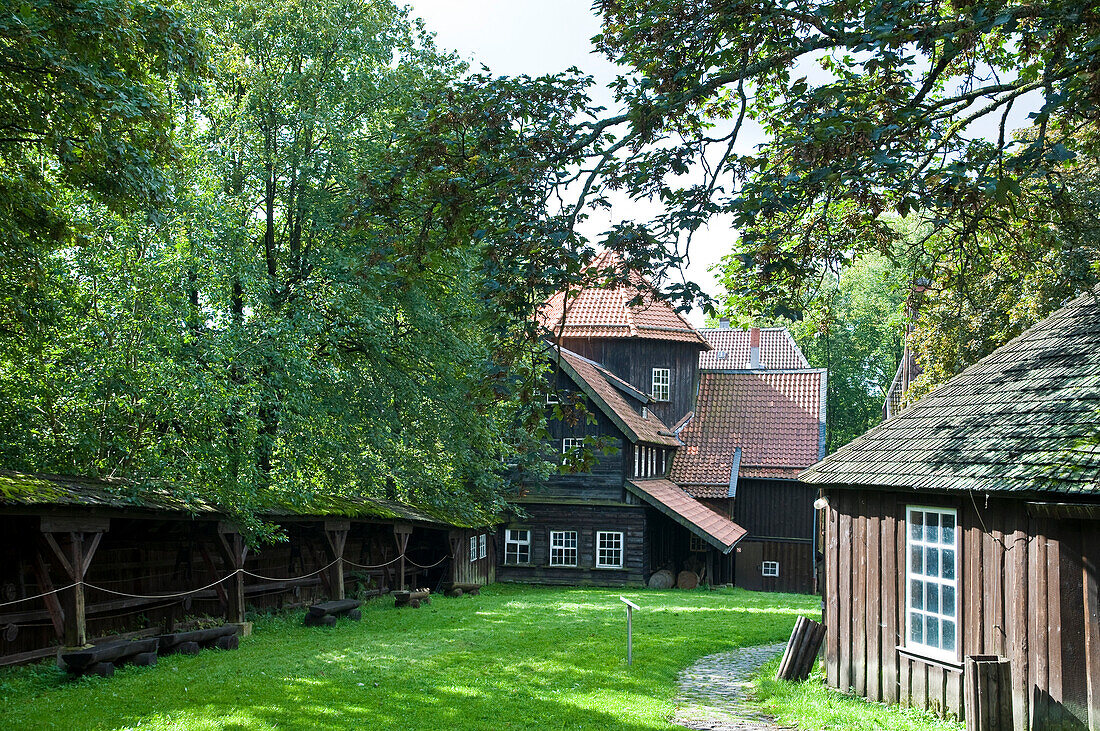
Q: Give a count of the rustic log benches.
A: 5